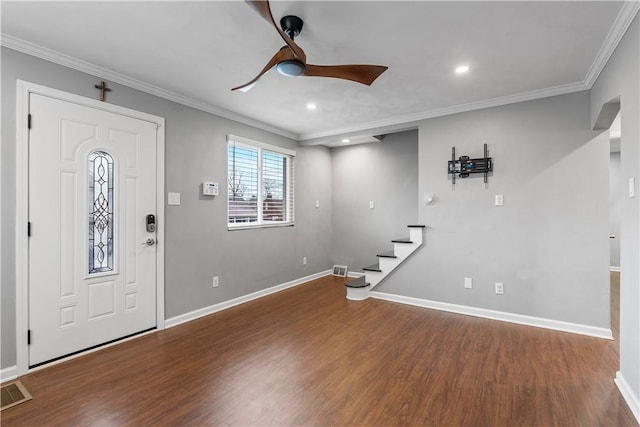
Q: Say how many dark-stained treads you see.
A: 5